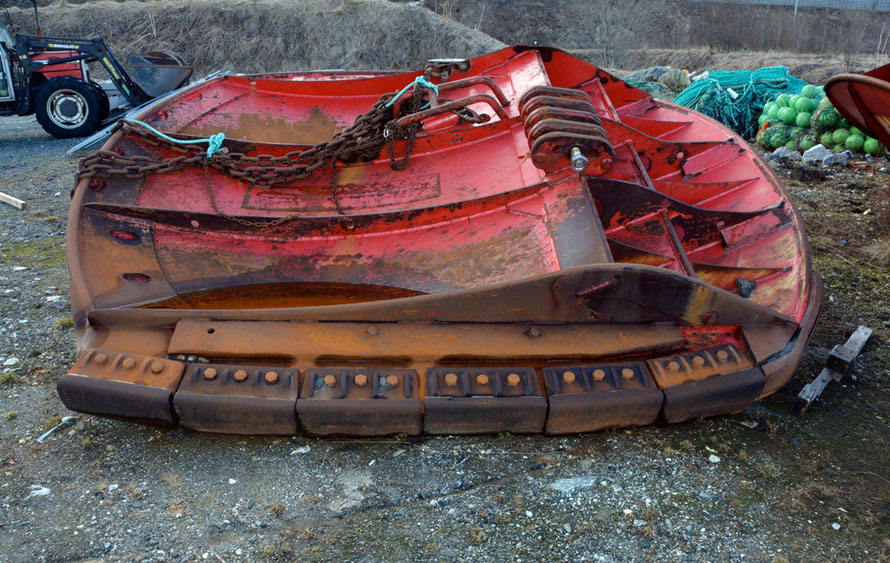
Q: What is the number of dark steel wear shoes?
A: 6